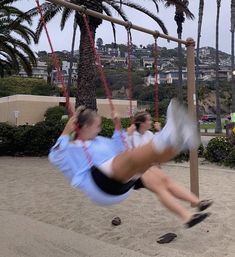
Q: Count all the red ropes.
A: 4